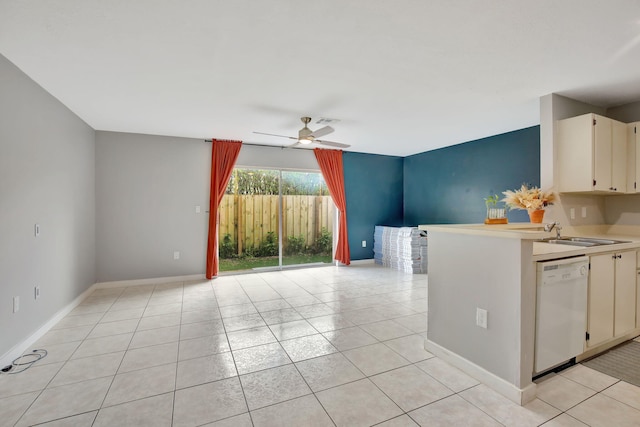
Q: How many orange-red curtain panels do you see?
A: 2